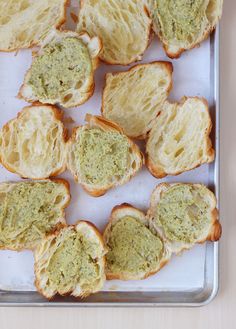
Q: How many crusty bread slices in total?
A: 12